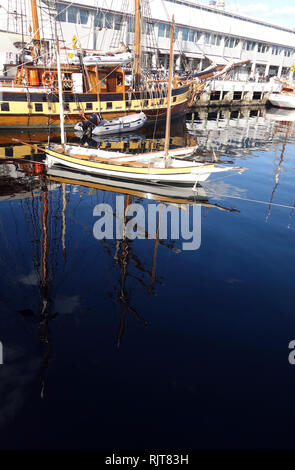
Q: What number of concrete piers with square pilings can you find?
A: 1